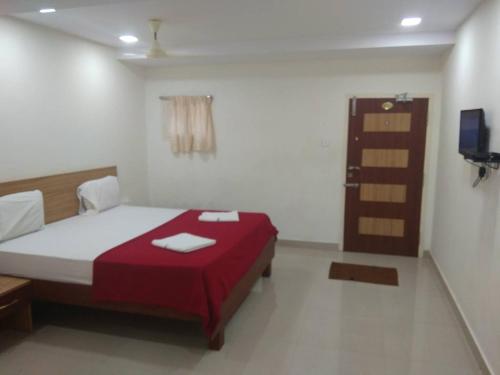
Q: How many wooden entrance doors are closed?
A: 1